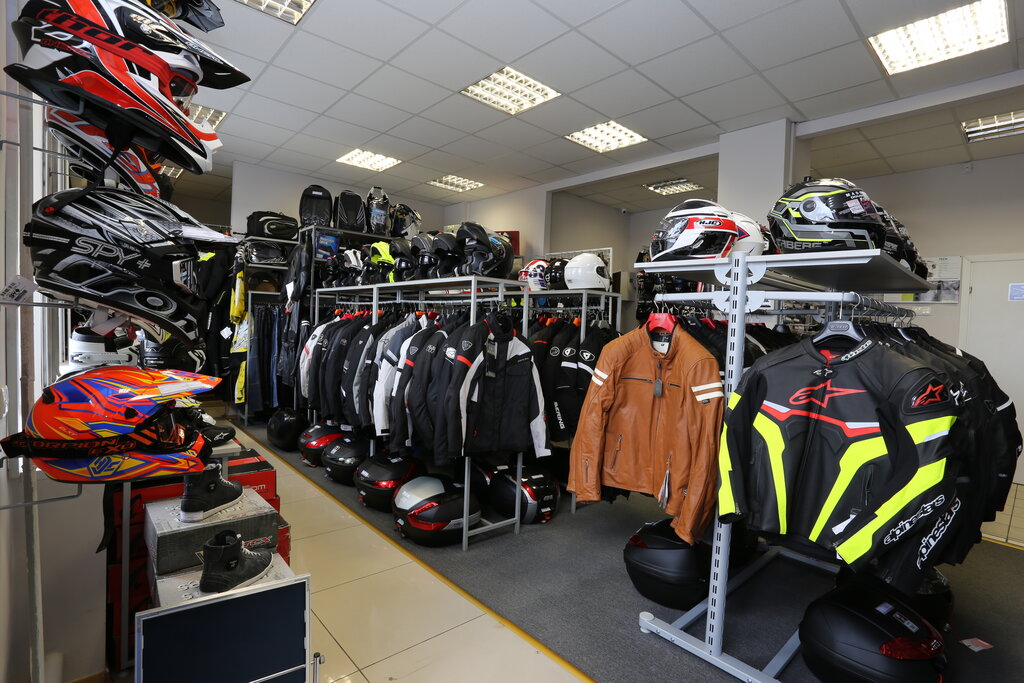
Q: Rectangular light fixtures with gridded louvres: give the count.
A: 10